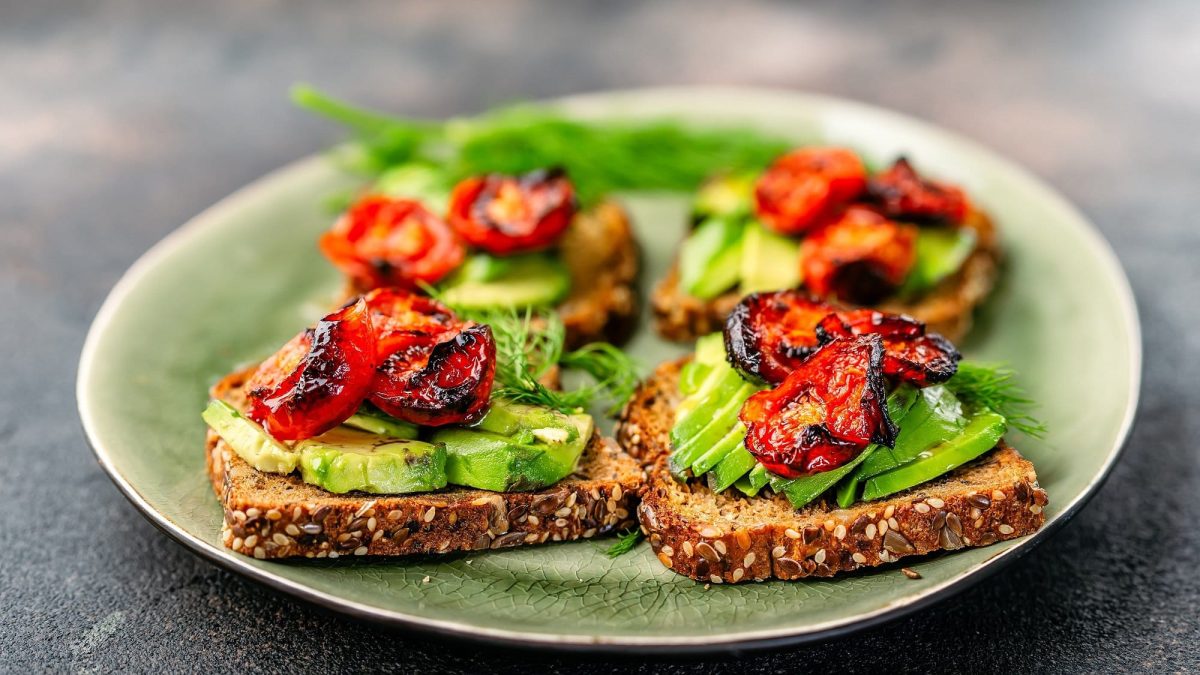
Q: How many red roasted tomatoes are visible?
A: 11